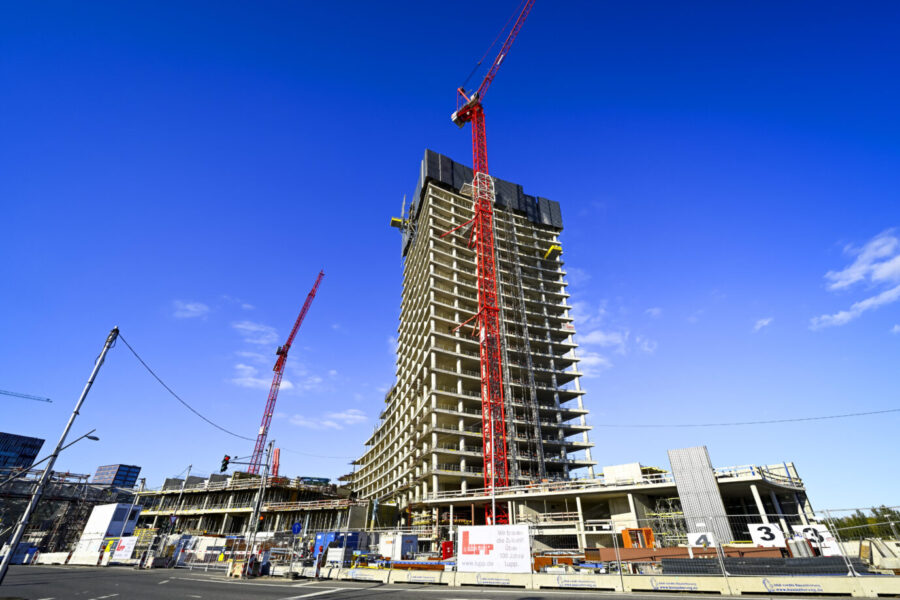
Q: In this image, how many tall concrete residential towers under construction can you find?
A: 1